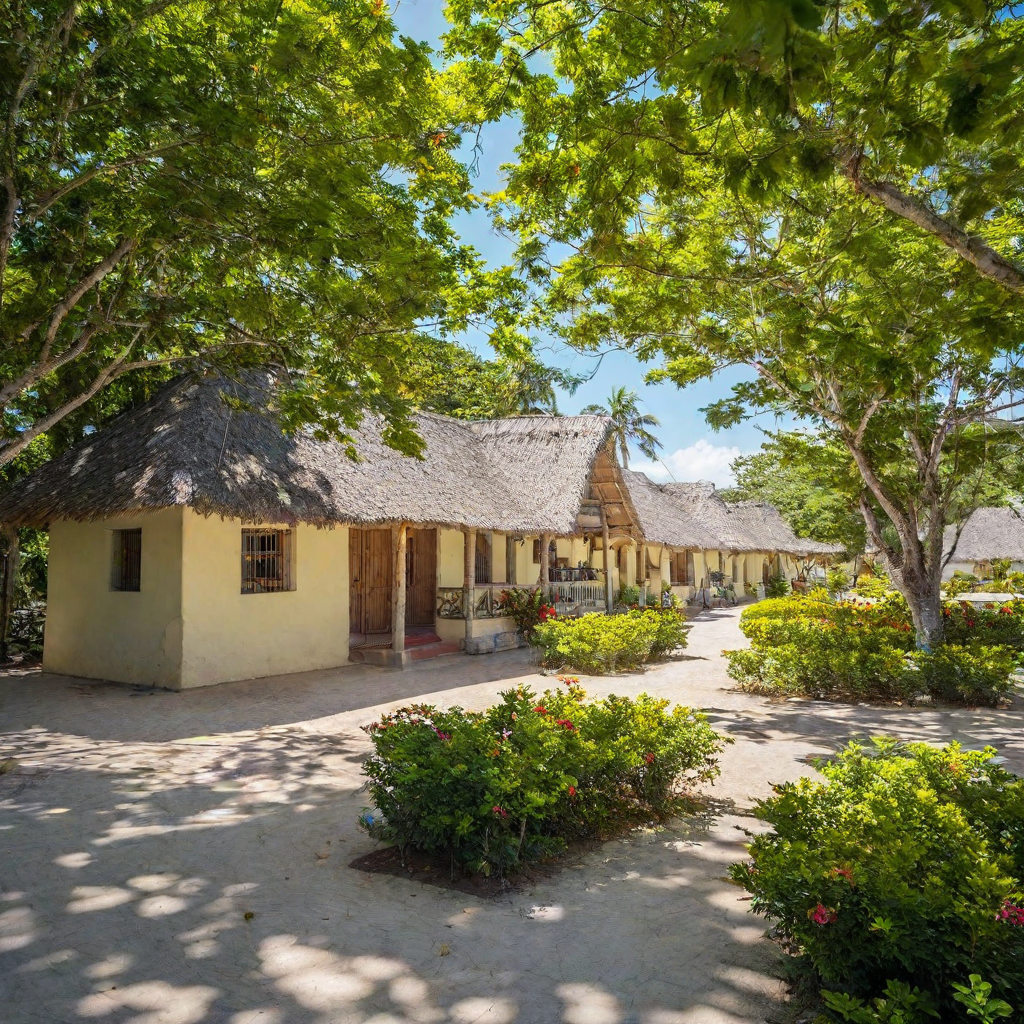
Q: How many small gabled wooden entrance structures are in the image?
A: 1